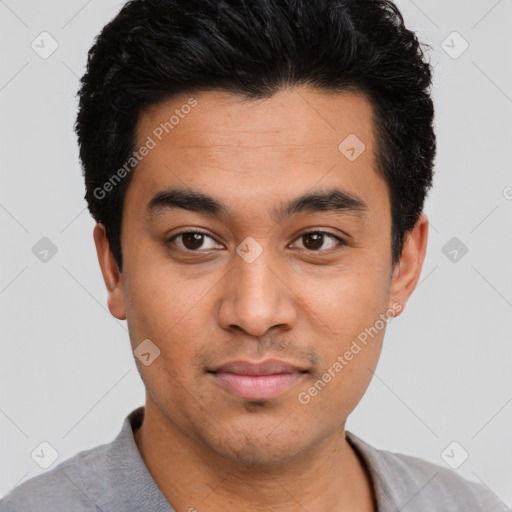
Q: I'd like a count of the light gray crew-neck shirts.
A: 1